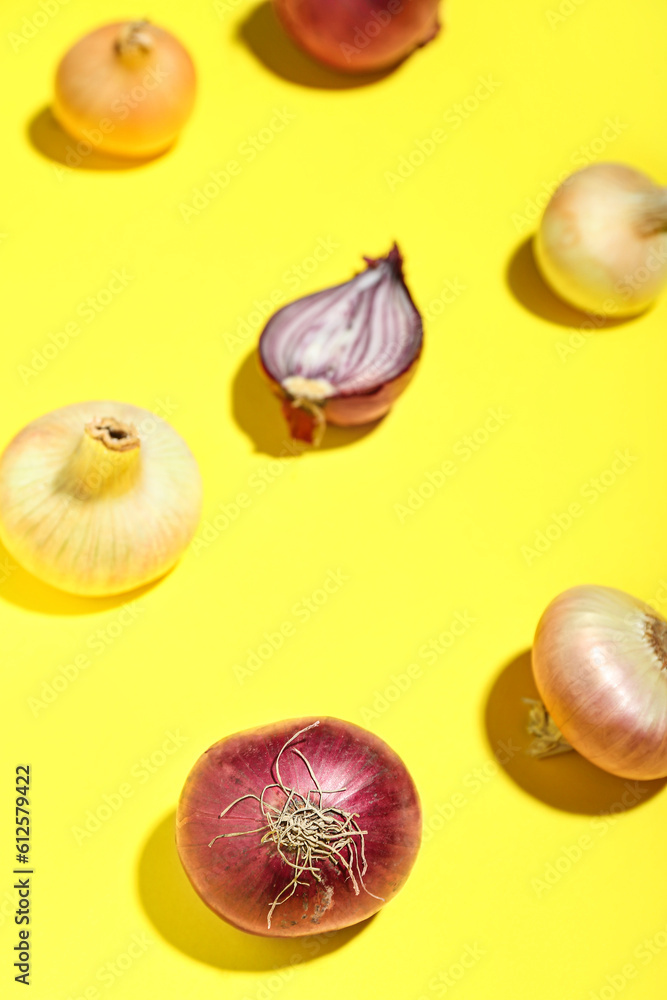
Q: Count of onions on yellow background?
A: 7